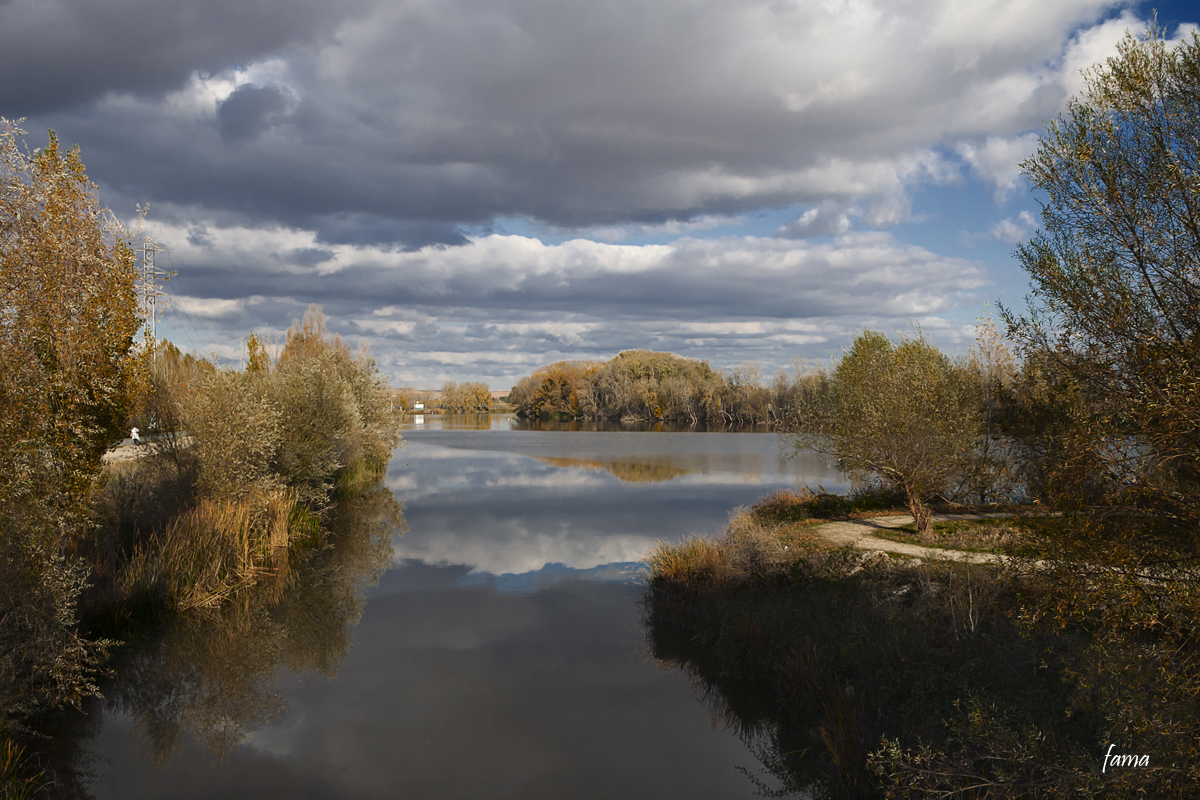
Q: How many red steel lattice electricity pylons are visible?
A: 0